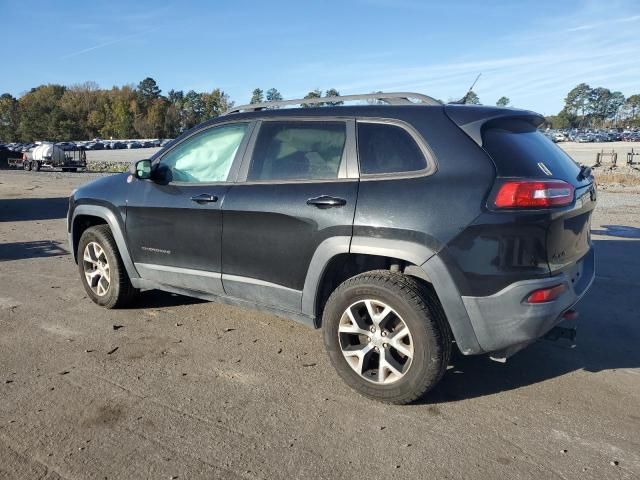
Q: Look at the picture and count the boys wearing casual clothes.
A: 0